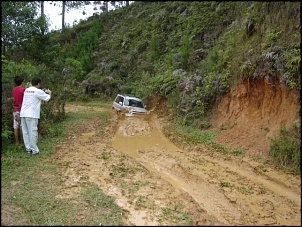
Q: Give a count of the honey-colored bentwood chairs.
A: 0